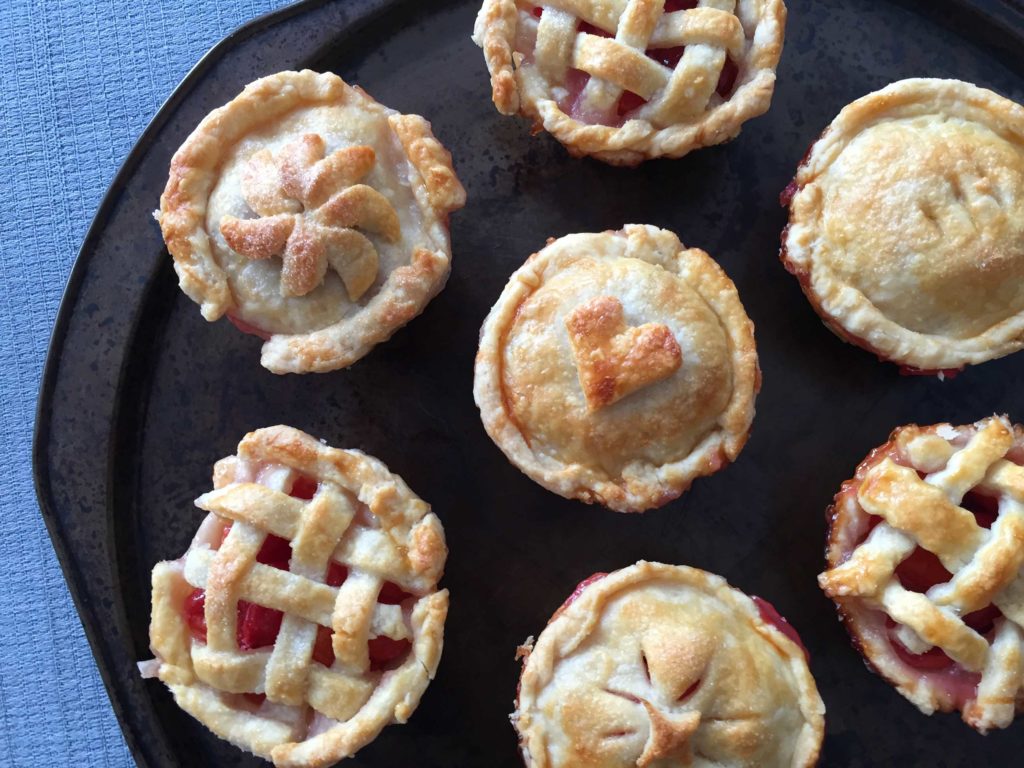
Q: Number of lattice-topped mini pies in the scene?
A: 3